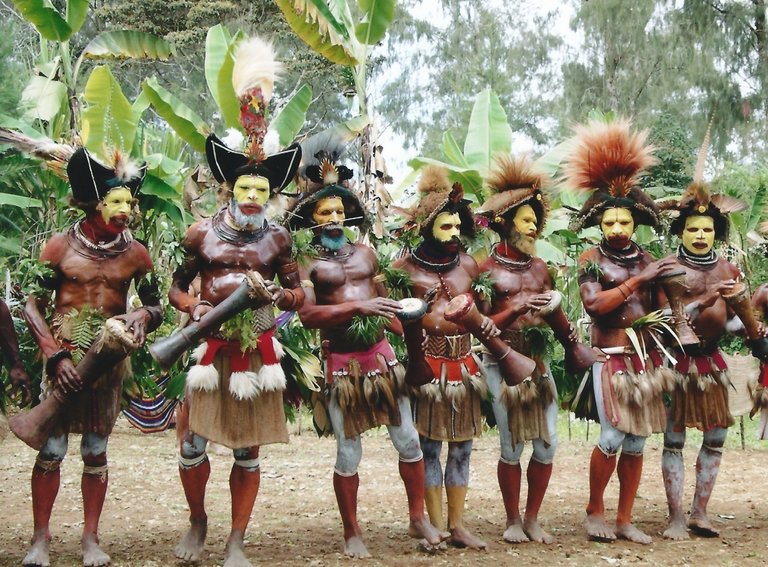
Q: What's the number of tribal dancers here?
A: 7